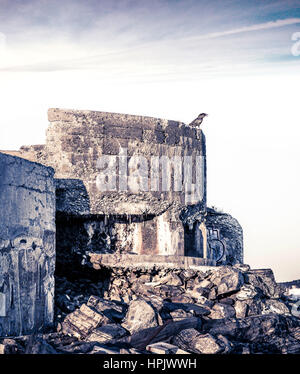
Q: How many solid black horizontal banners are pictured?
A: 1